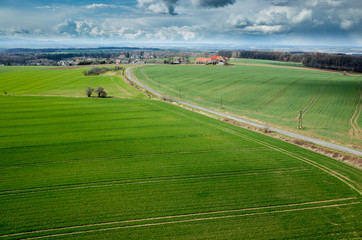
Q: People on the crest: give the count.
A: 0